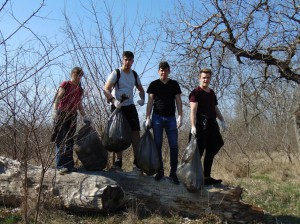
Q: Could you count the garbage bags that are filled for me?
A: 4